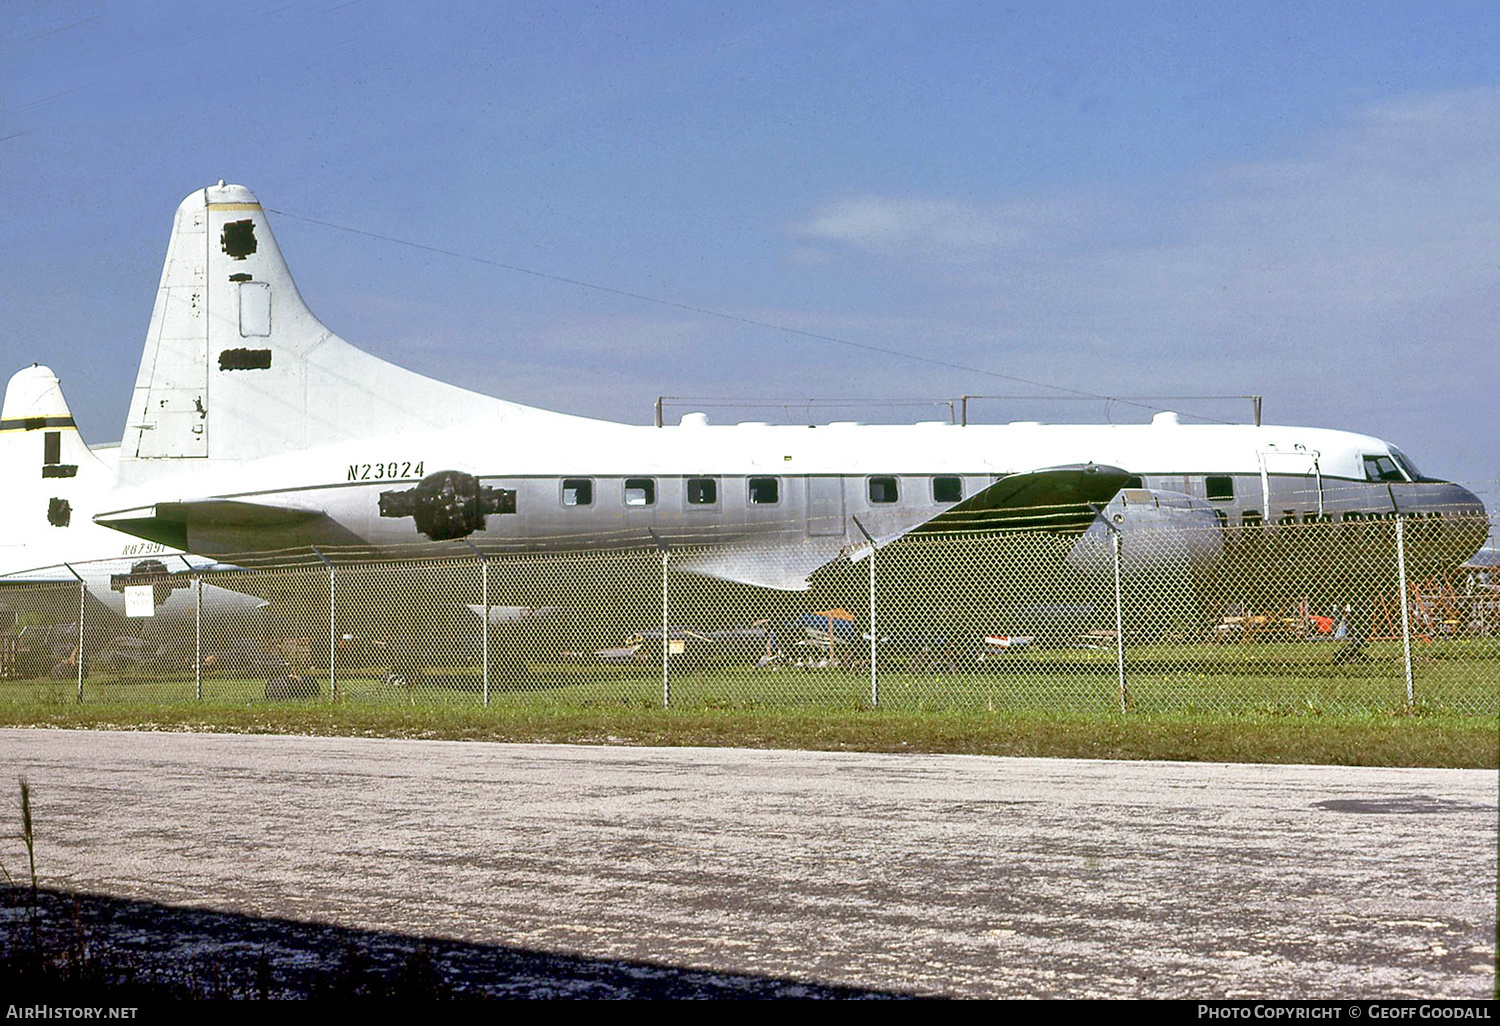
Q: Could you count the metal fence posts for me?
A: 8